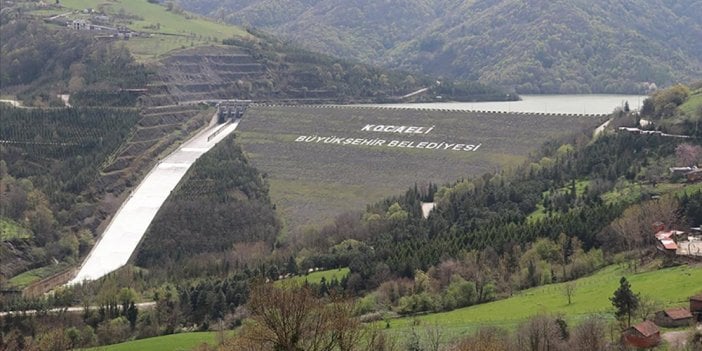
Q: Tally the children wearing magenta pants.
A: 0